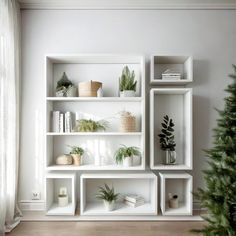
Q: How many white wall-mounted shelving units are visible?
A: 6